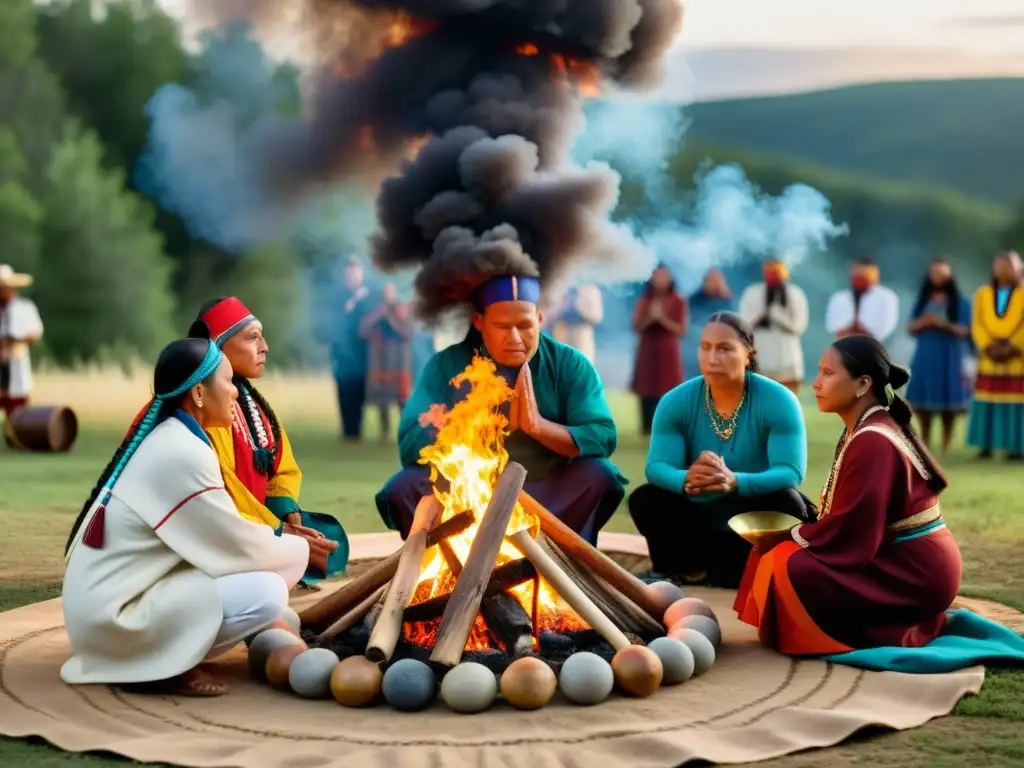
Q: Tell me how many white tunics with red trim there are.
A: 1